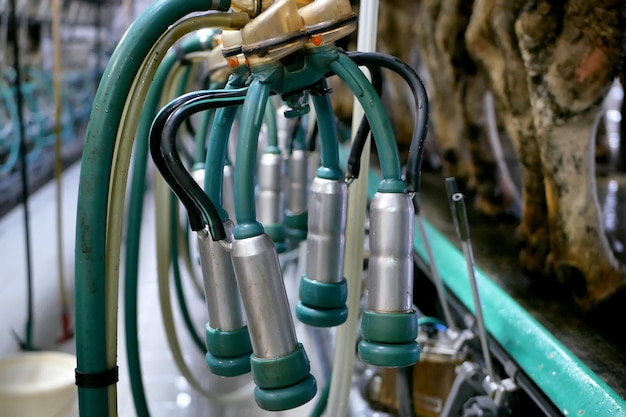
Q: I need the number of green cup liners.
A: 6